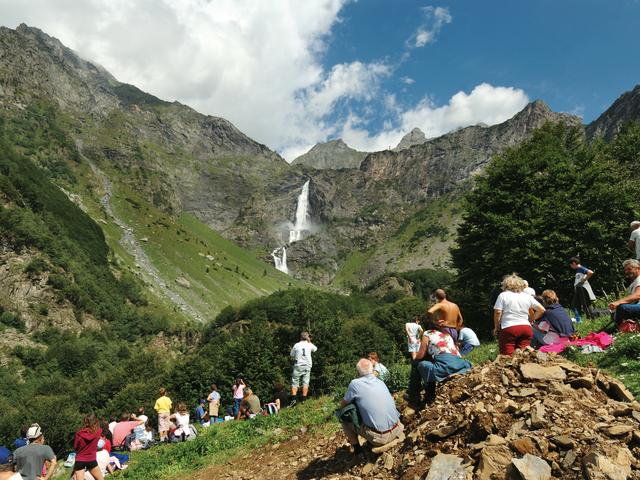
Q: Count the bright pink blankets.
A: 1